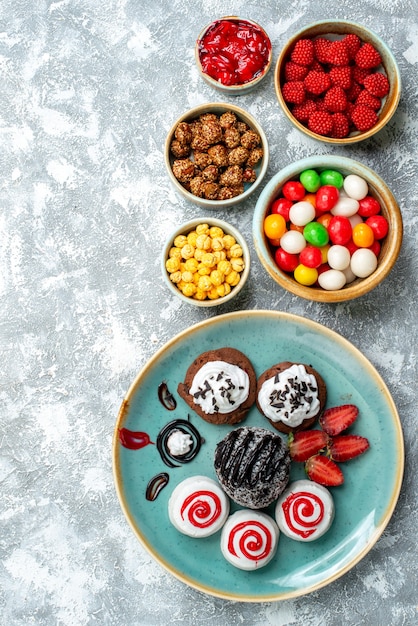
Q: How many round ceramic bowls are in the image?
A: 5